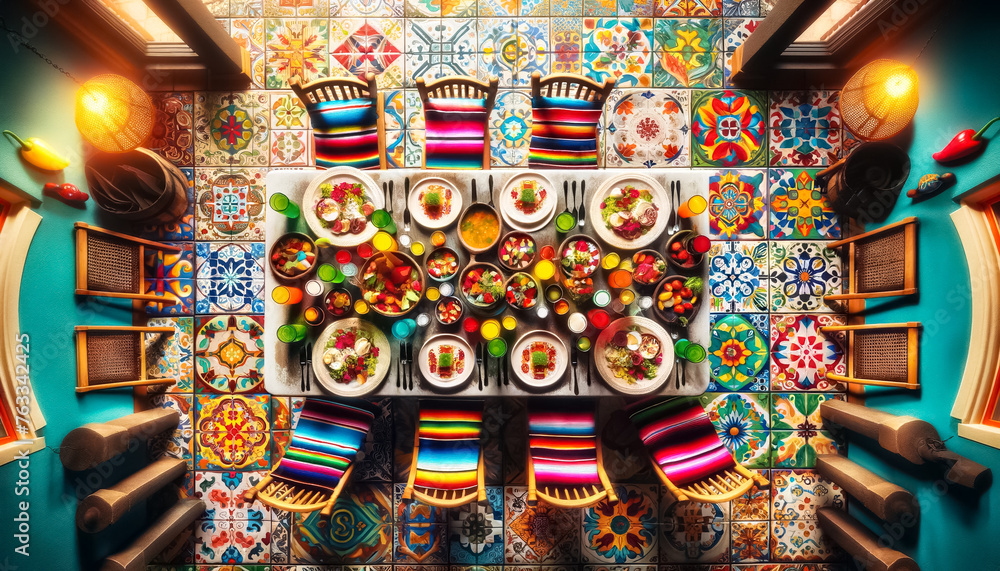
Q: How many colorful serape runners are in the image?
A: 7